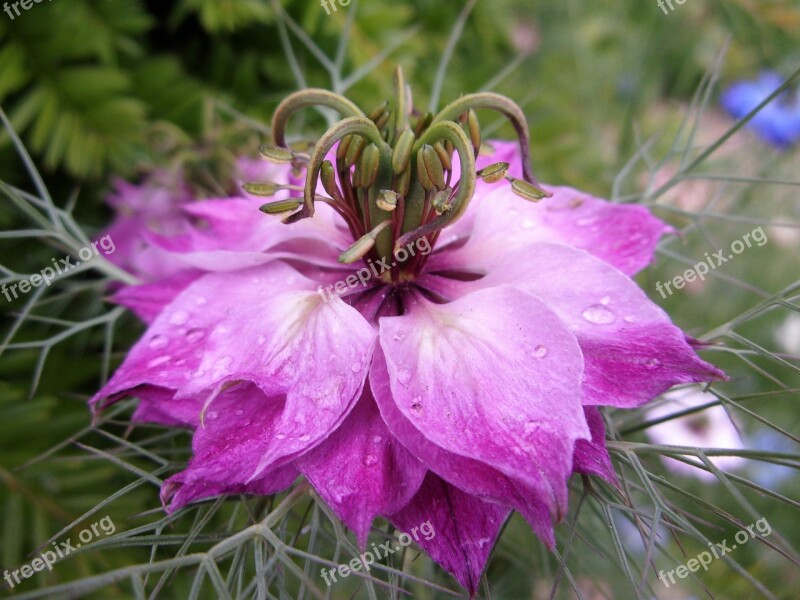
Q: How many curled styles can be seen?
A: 4